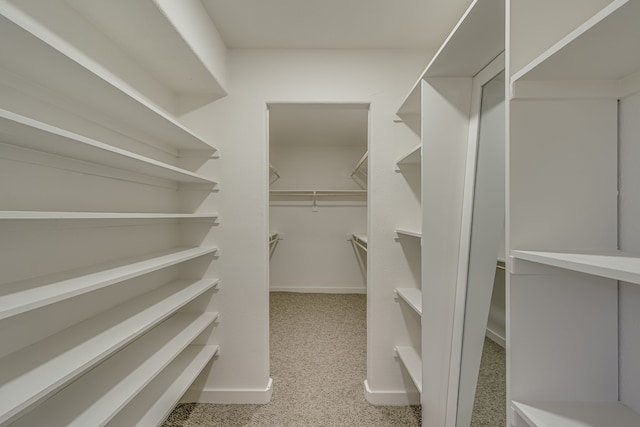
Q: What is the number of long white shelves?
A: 7